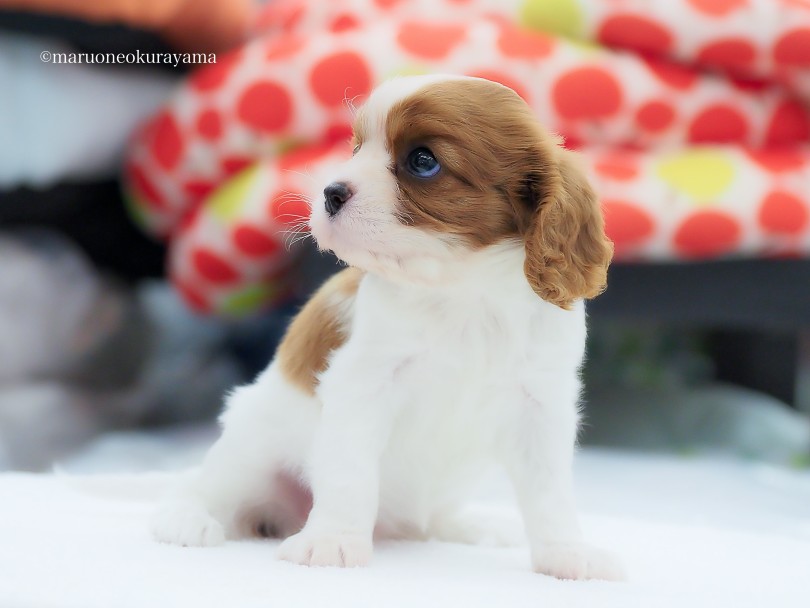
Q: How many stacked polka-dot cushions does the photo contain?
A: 3